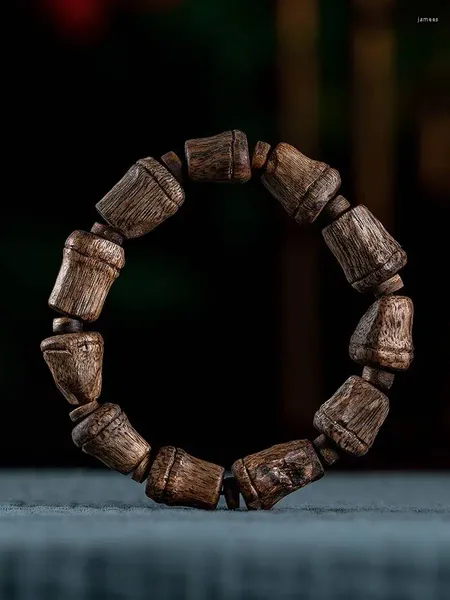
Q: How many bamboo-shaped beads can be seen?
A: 11